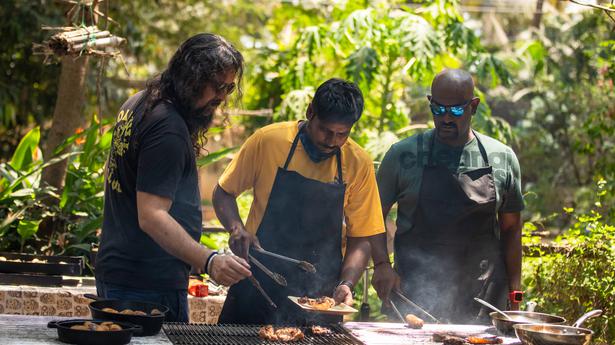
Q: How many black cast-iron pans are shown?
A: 2